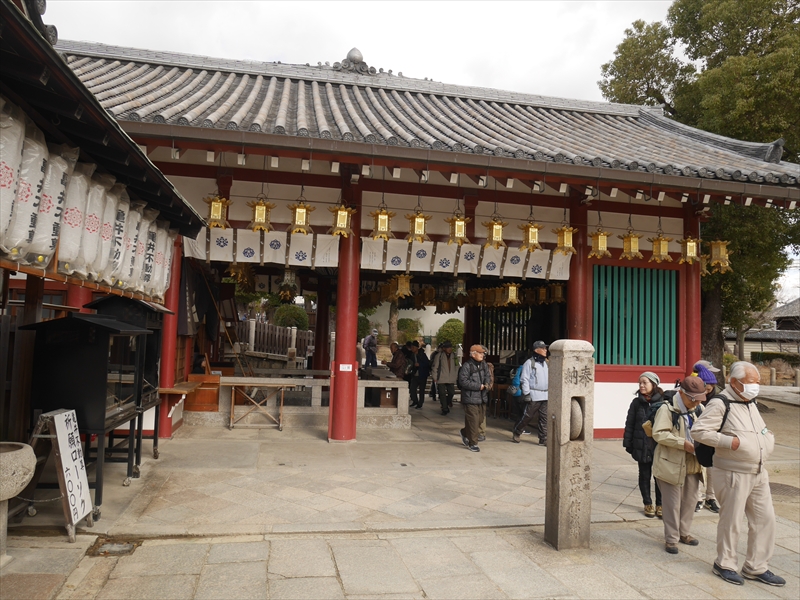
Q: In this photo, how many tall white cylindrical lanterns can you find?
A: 12